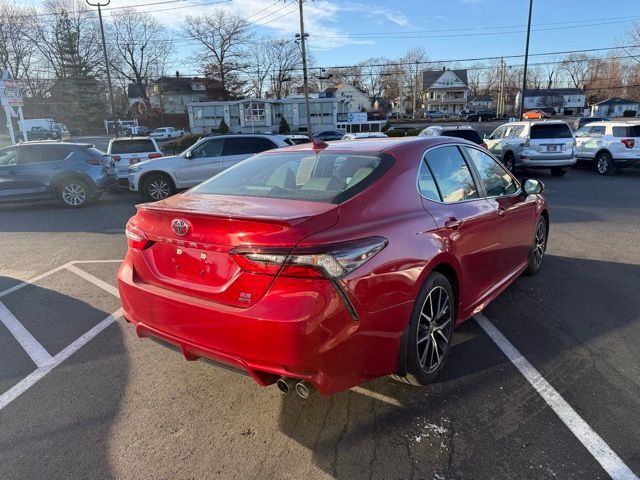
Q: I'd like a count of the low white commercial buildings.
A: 1